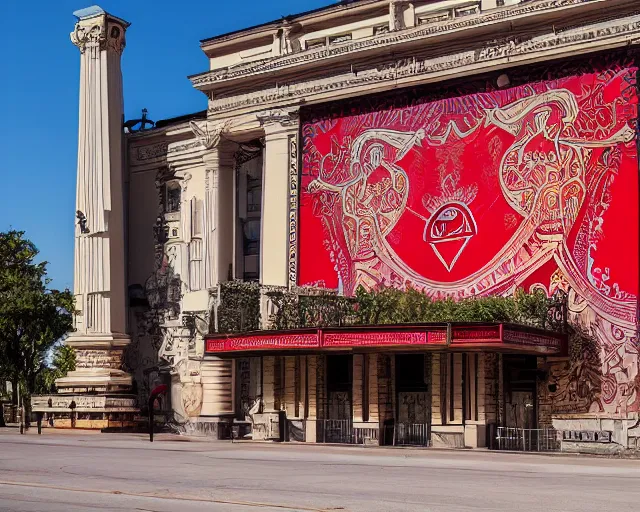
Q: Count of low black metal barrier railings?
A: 3